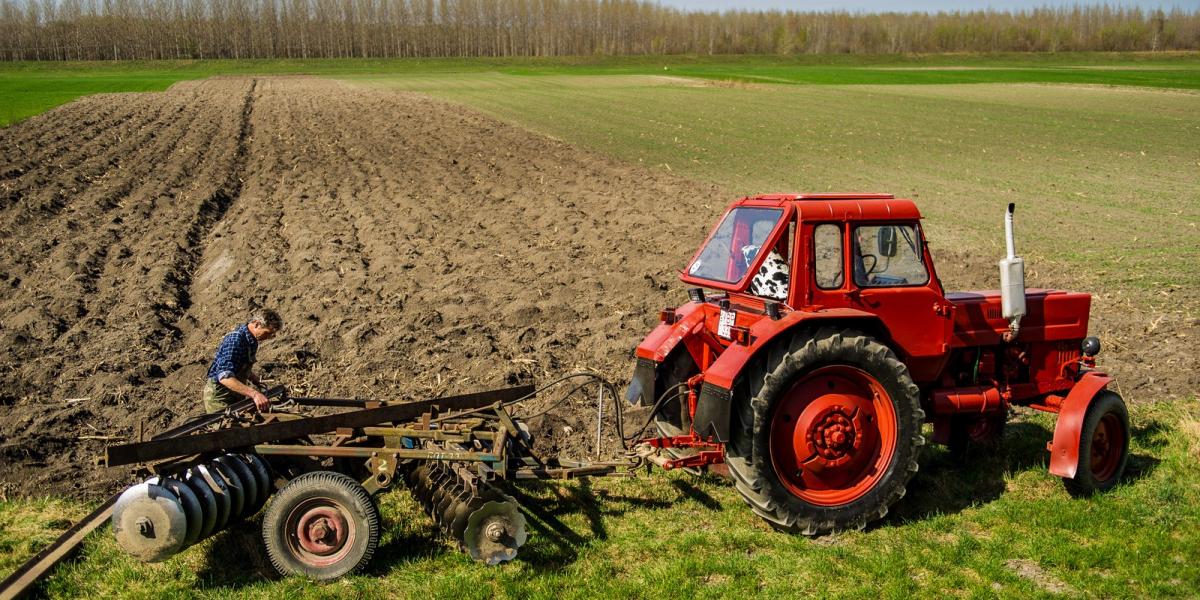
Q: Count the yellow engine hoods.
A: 0